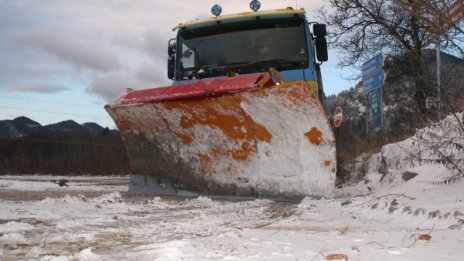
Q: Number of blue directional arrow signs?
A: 2